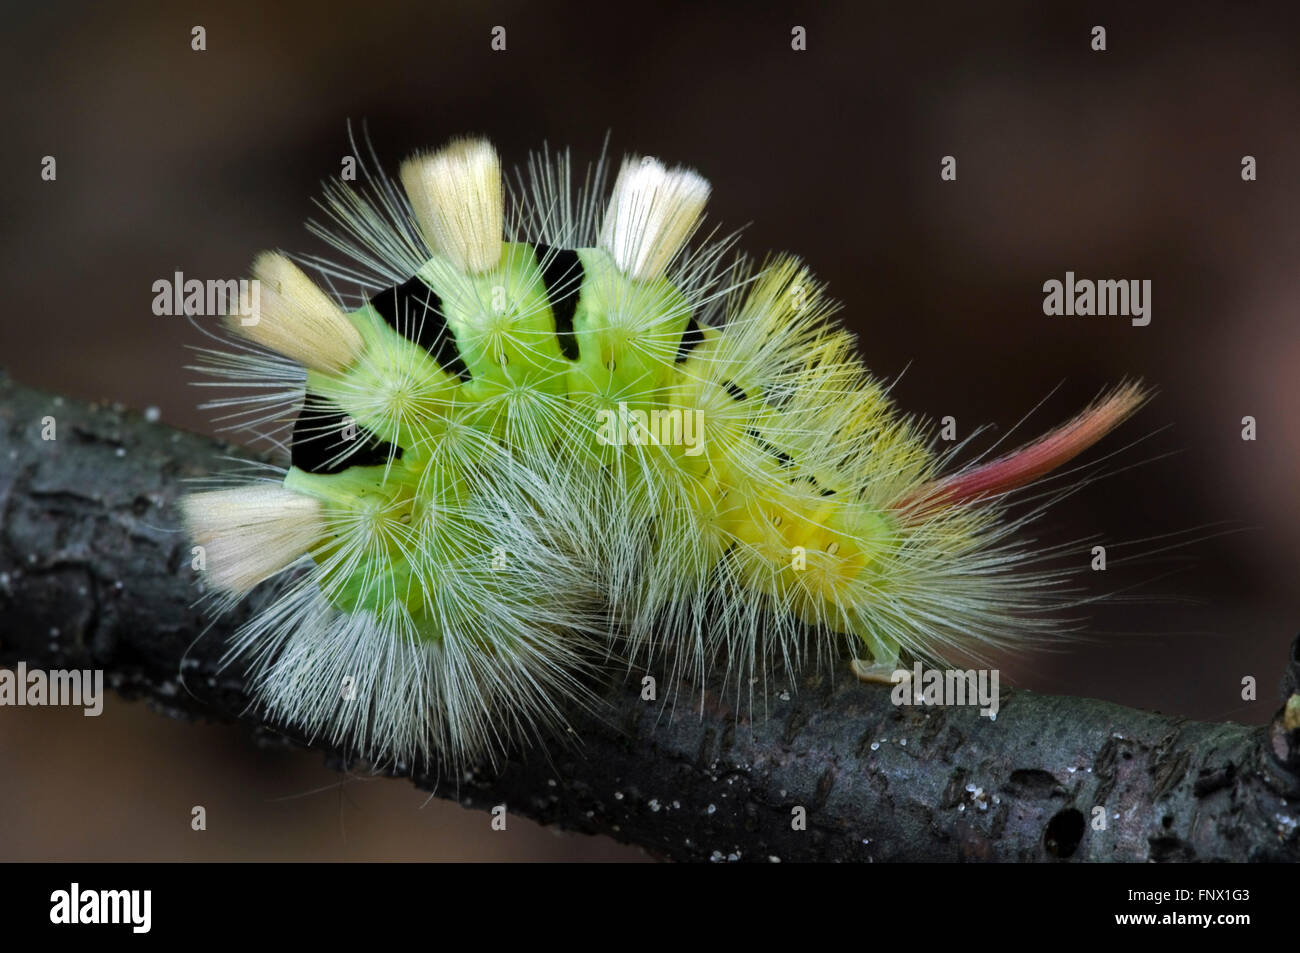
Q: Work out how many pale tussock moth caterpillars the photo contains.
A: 1